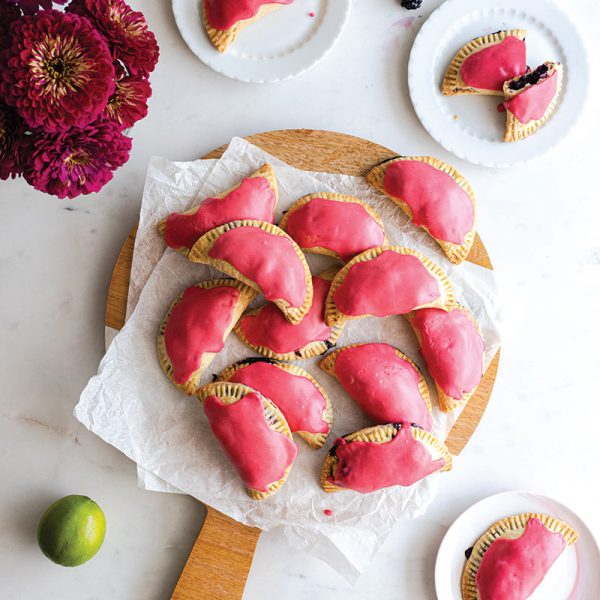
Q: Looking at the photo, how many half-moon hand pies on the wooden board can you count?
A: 12